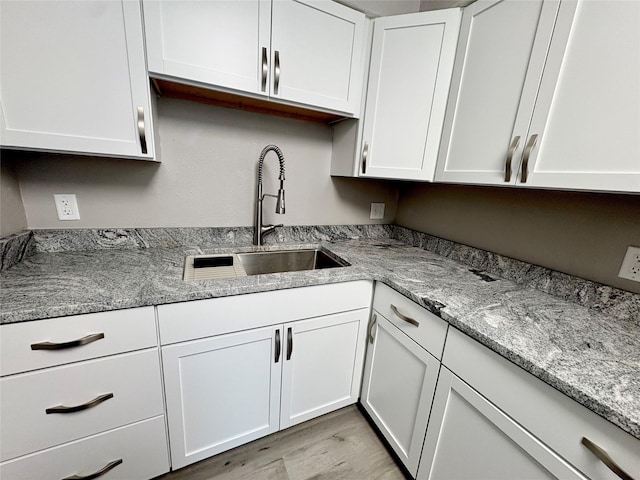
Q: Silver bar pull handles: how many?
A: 14